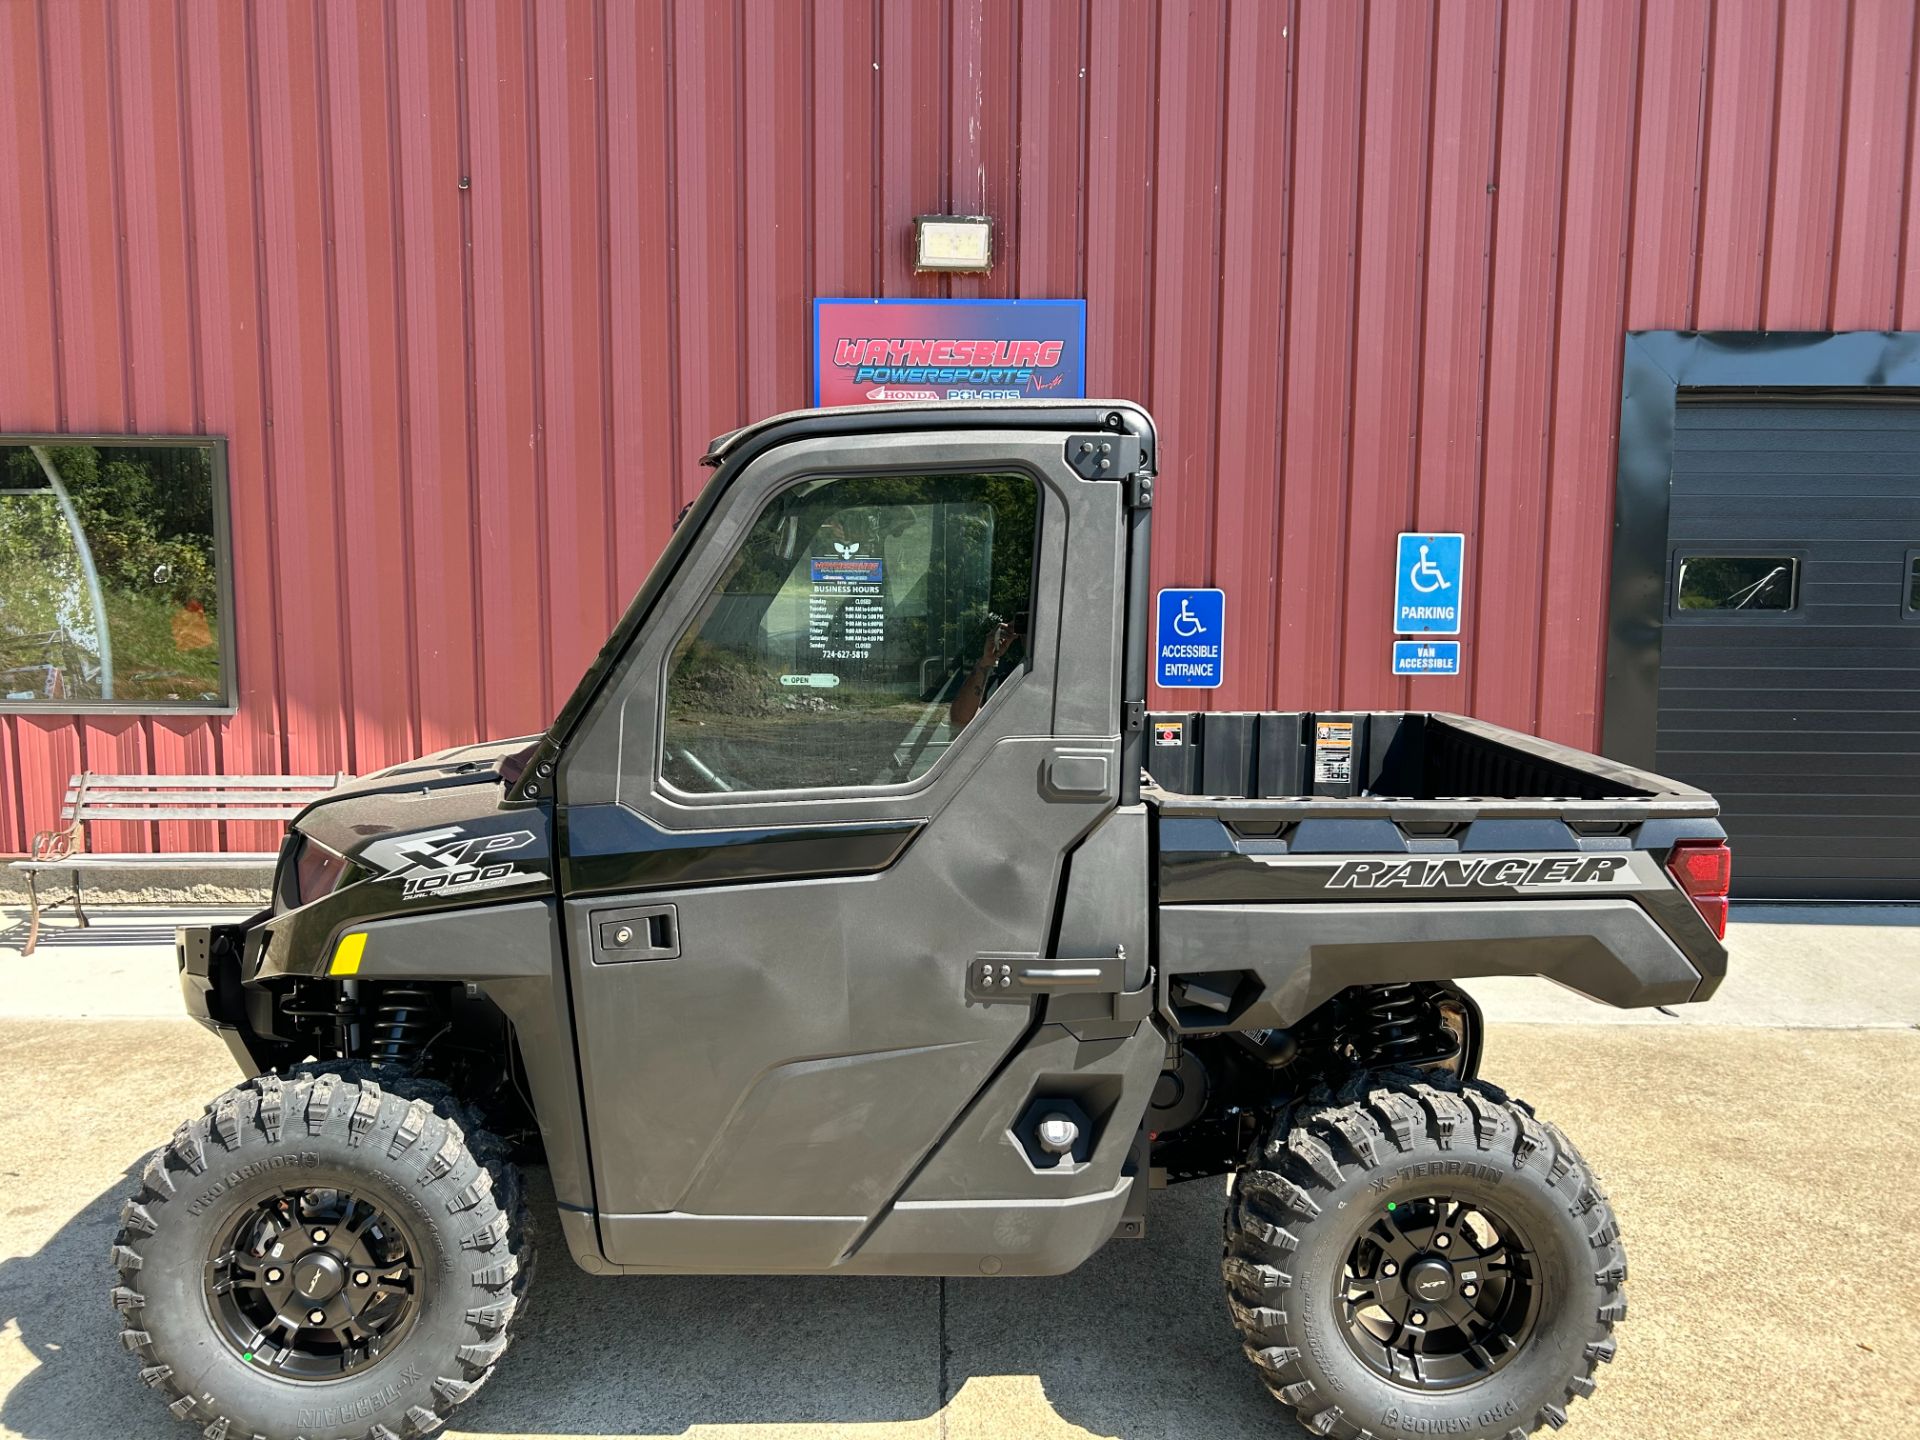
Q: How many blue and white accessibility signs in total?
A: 3